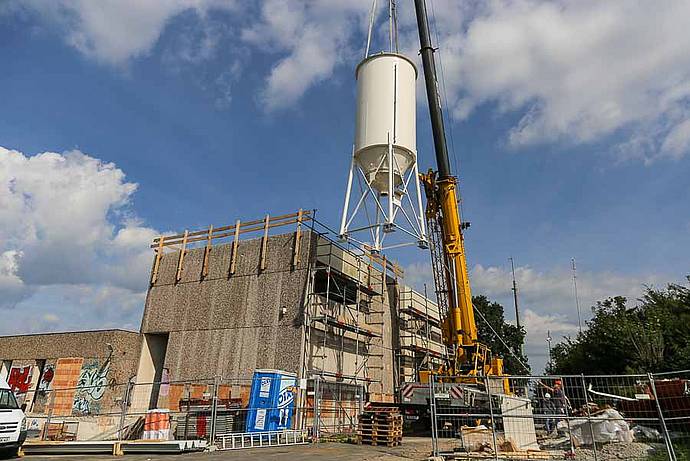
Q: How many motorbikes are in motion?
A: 0